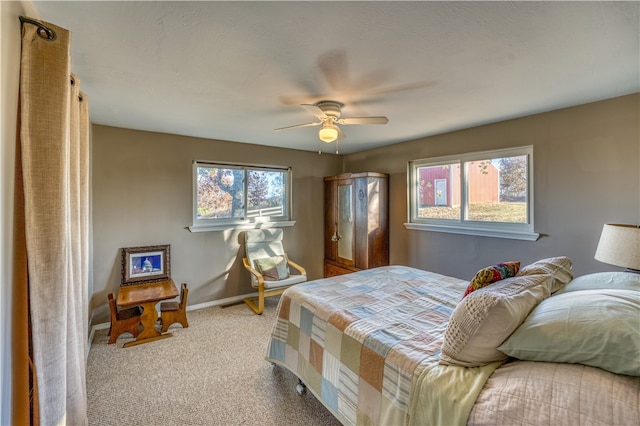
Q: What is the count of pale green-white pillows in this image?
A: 2